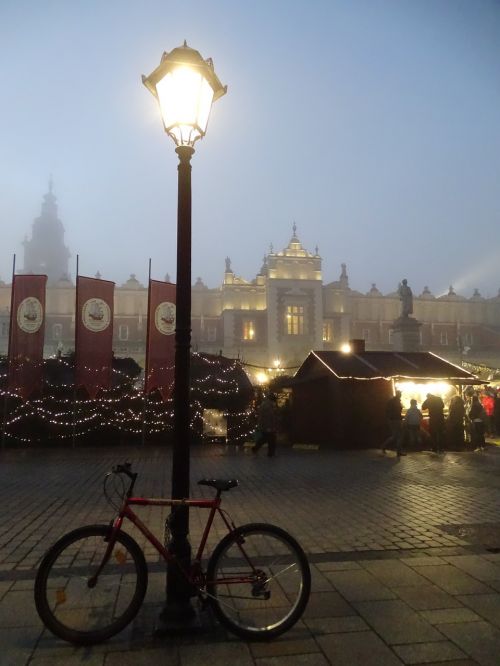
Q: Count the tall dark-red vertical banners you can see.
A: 3